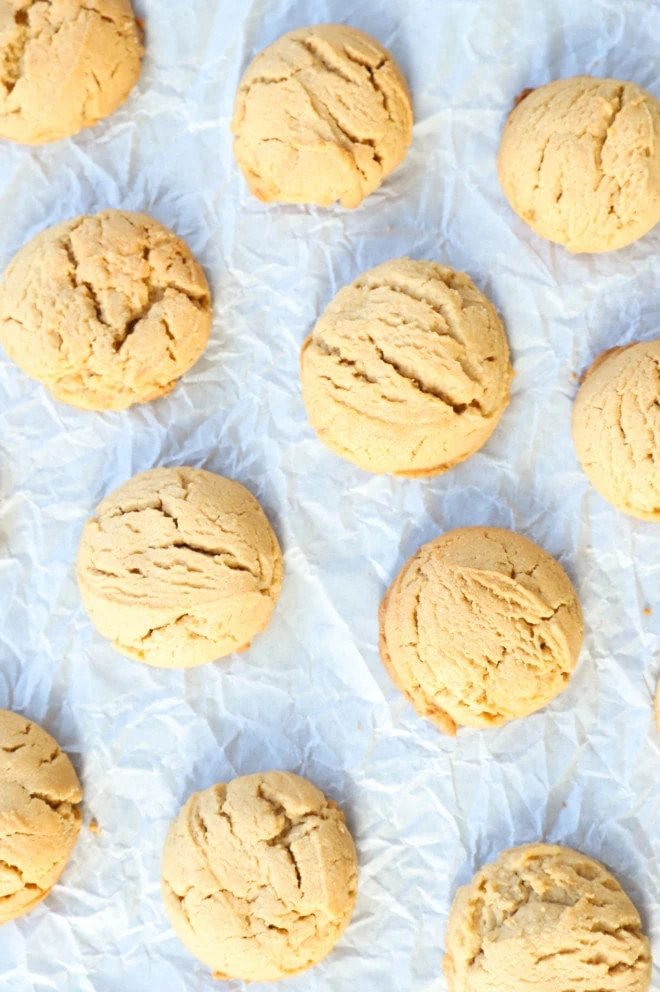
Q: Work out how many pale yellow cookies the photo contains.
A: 11